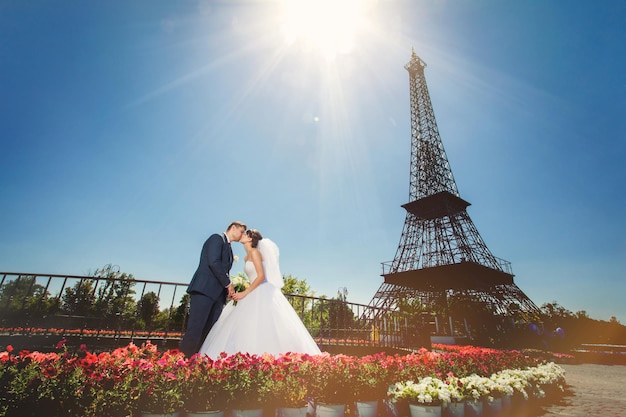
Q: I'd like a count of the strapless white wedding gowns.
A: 1